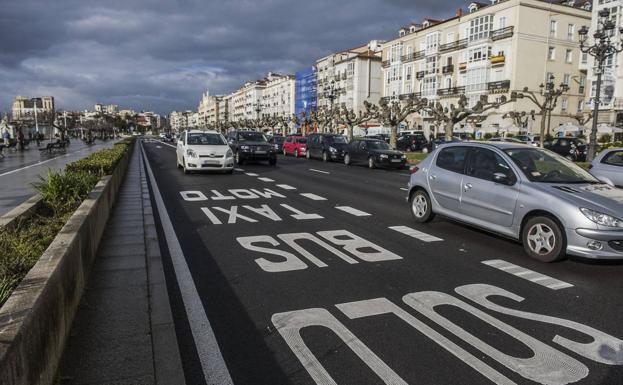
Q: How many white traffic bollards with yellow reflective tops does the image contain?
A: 0